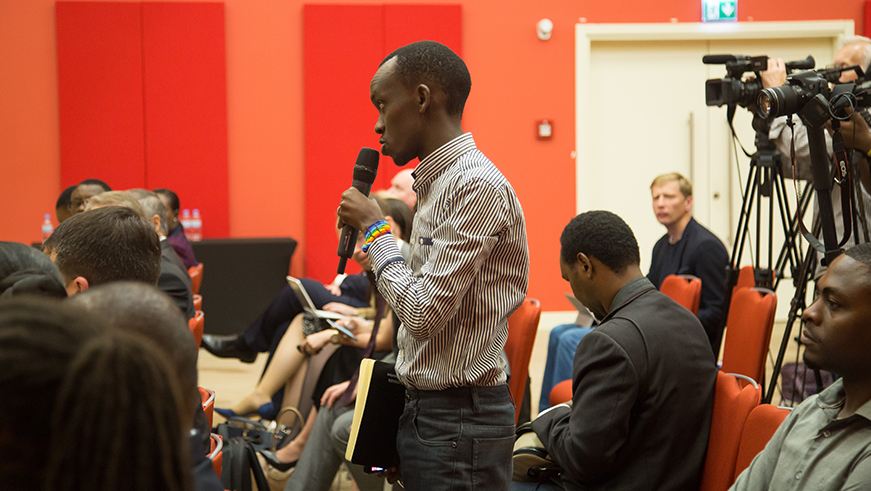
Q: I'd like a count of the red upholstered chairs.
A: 11